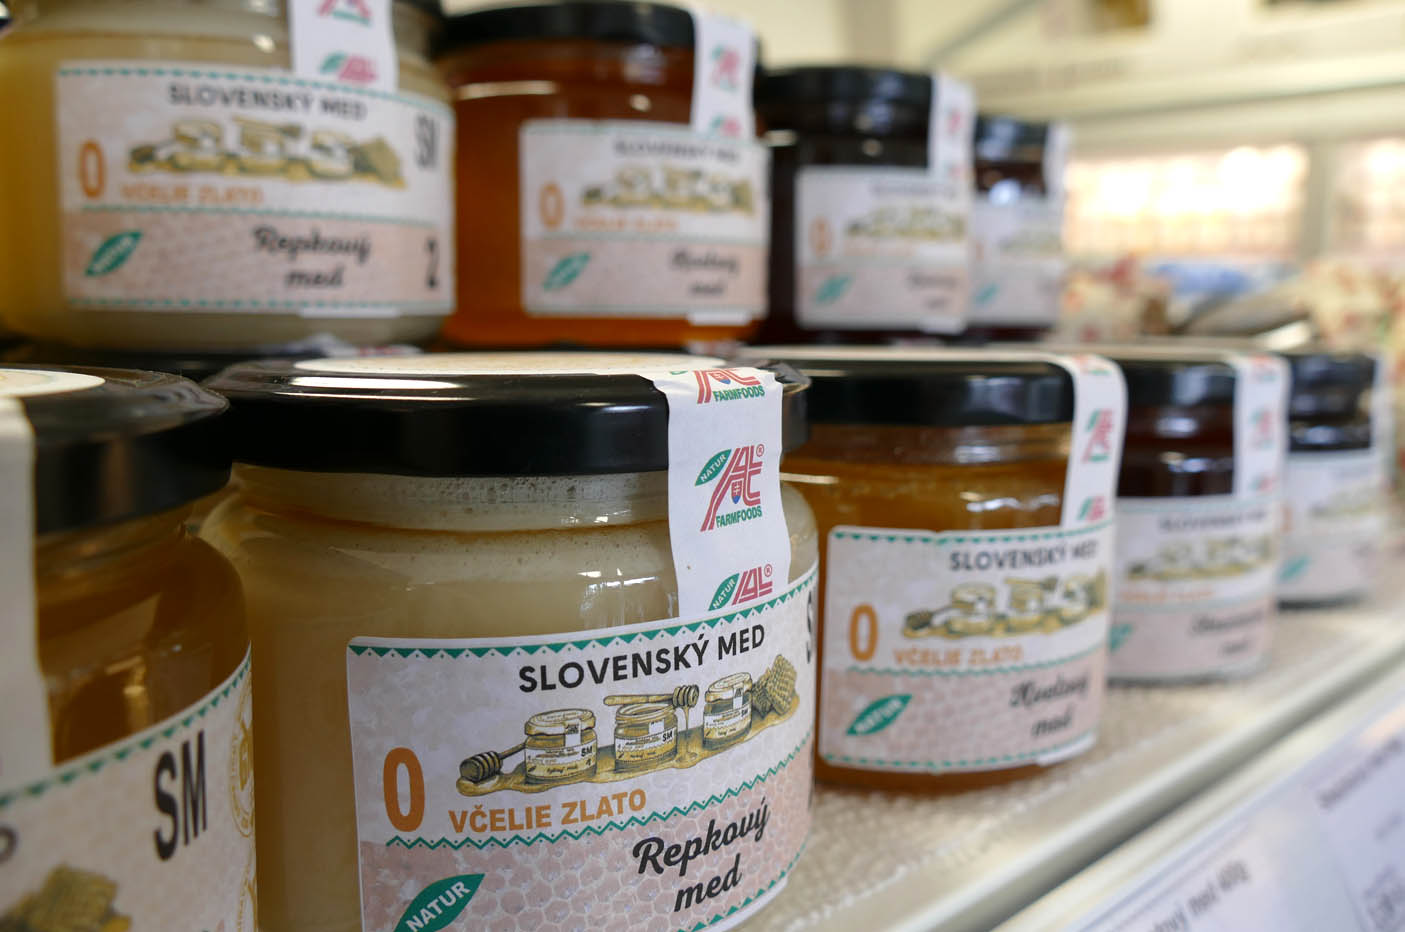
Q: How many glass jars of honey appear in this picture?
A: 9